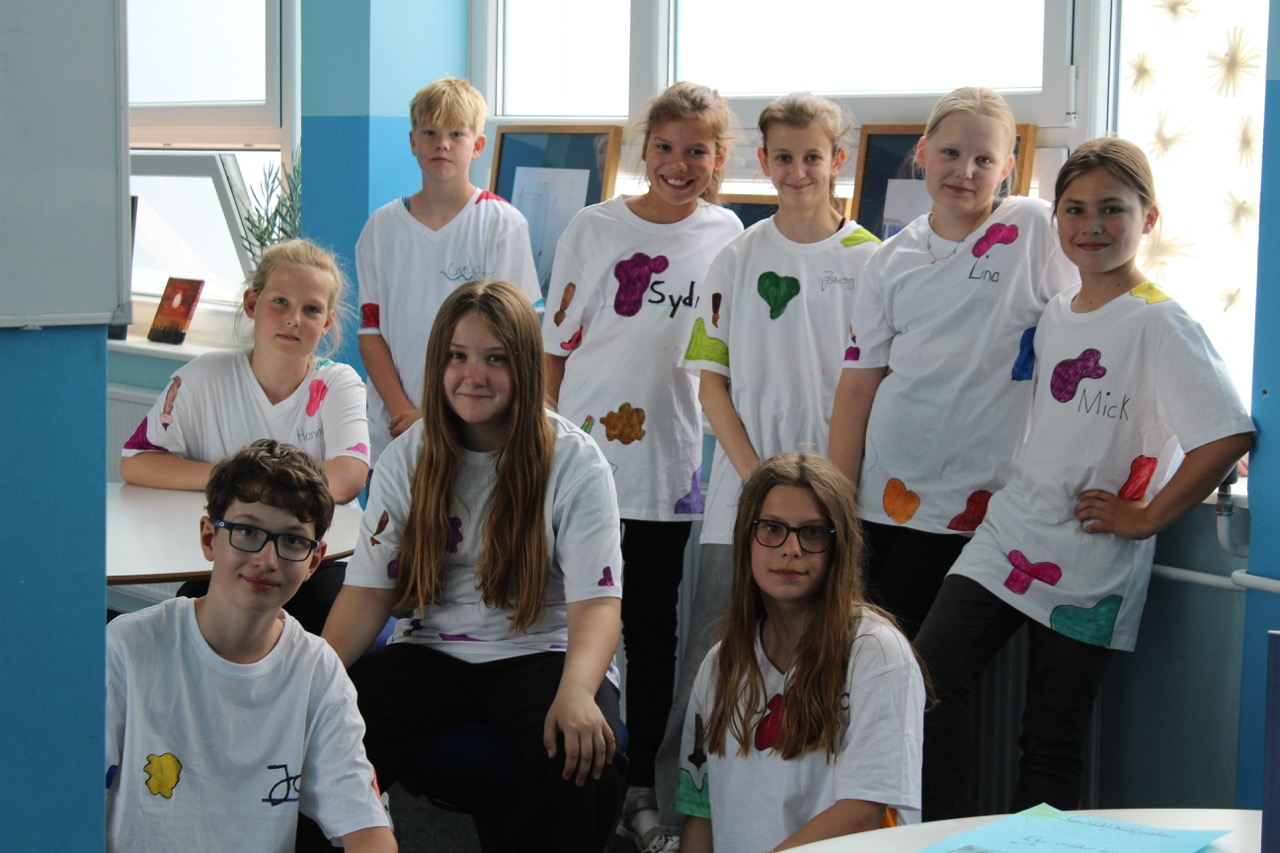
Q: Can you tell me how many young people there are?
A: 9